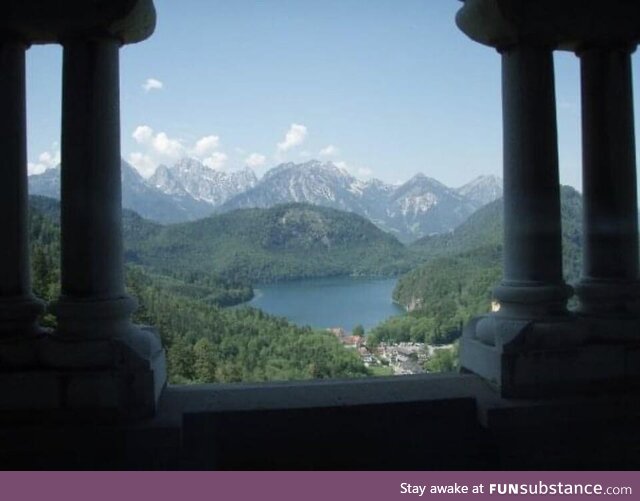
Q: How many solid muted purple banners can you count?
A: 1